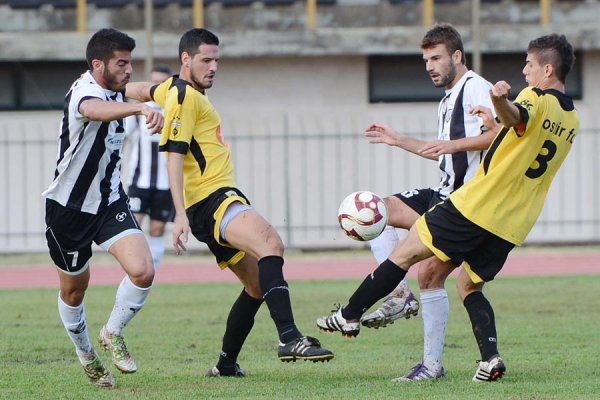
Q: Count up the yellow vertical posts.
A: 5